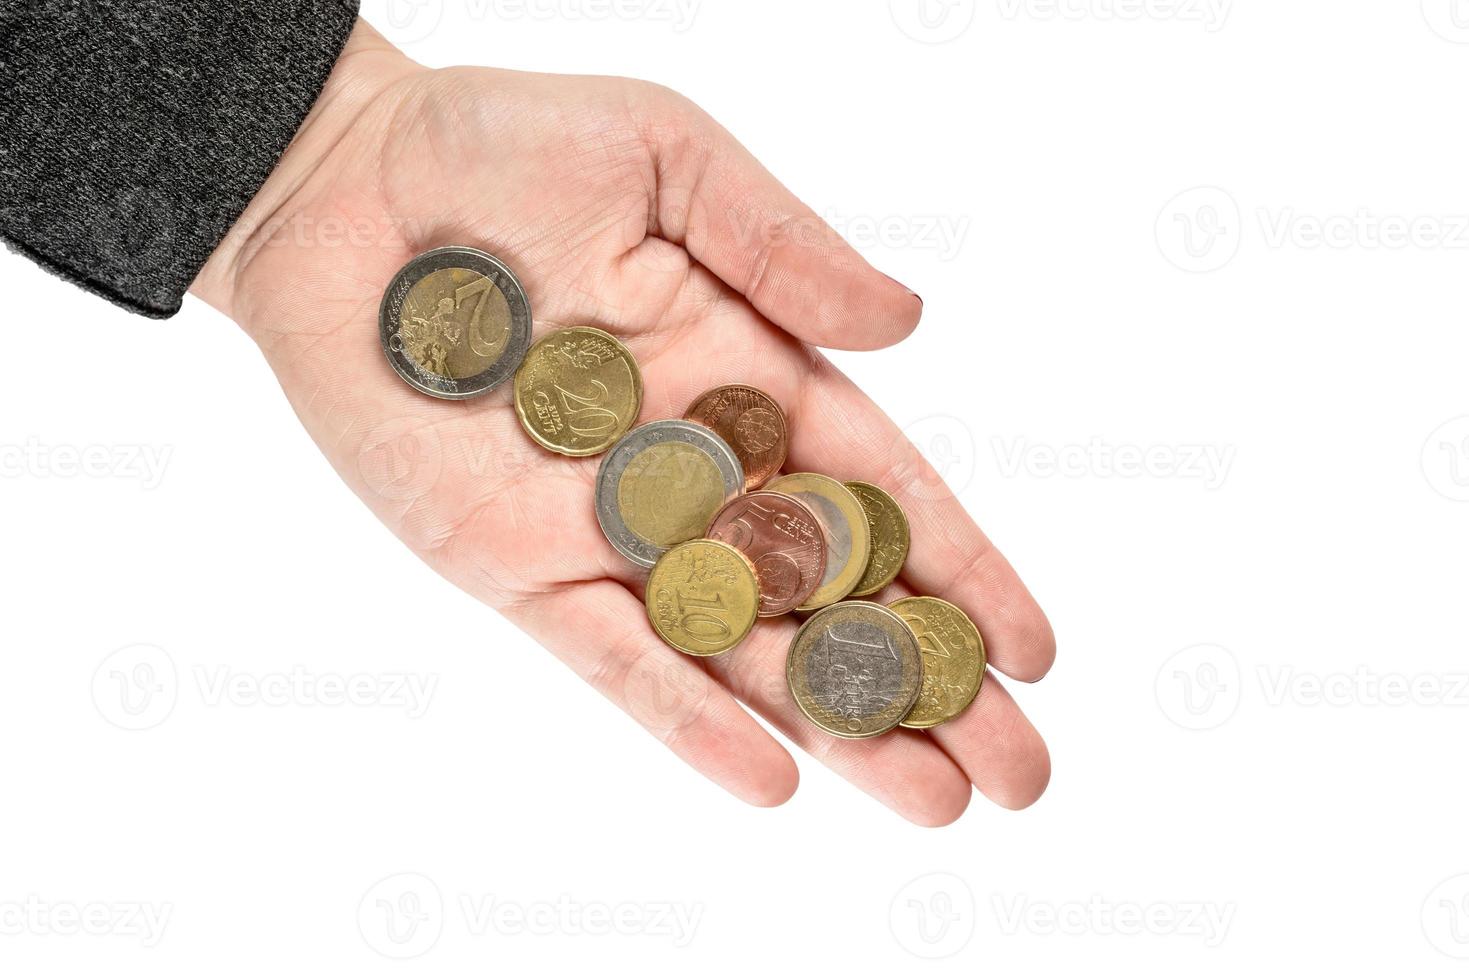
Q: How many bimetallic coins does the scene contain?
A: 4